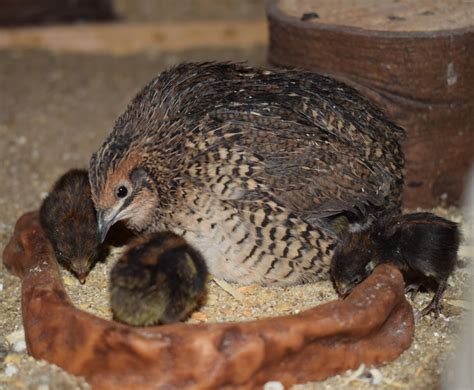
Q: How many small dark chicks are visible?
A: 3